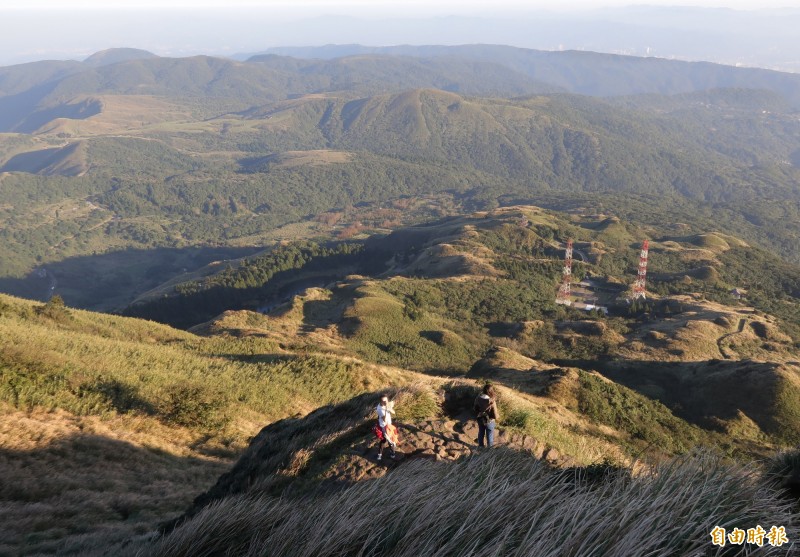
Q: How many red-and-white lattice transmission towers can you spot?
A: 2